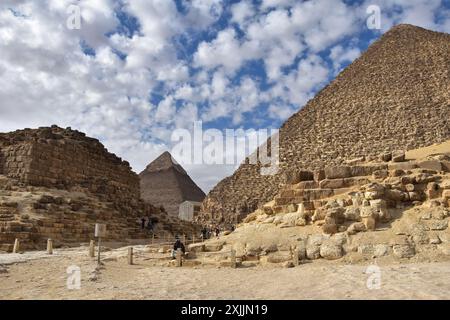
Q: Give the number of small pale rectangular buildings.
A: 1